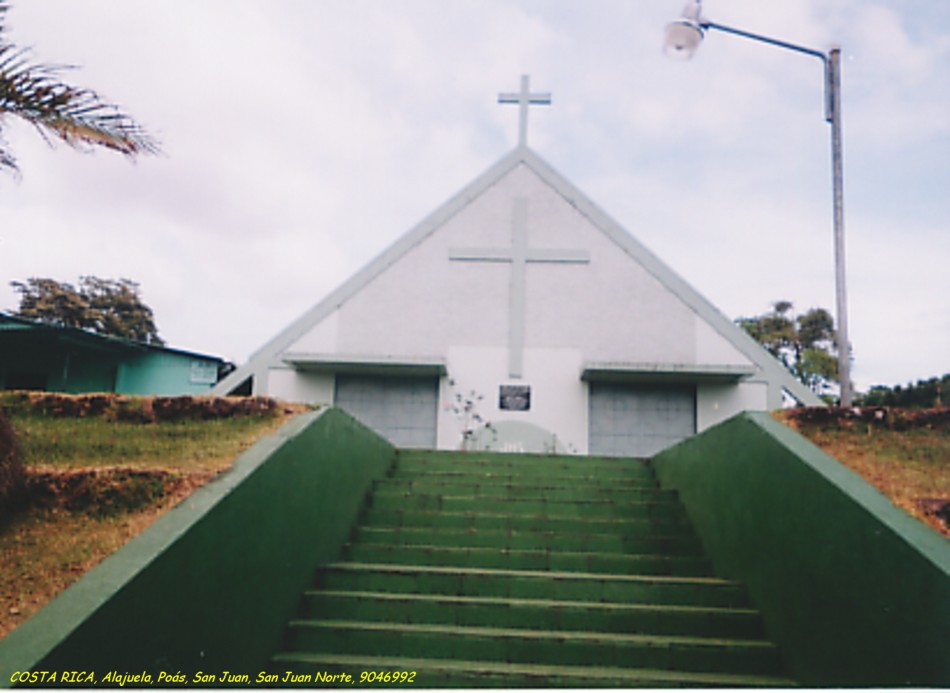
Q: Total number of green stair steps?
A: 12